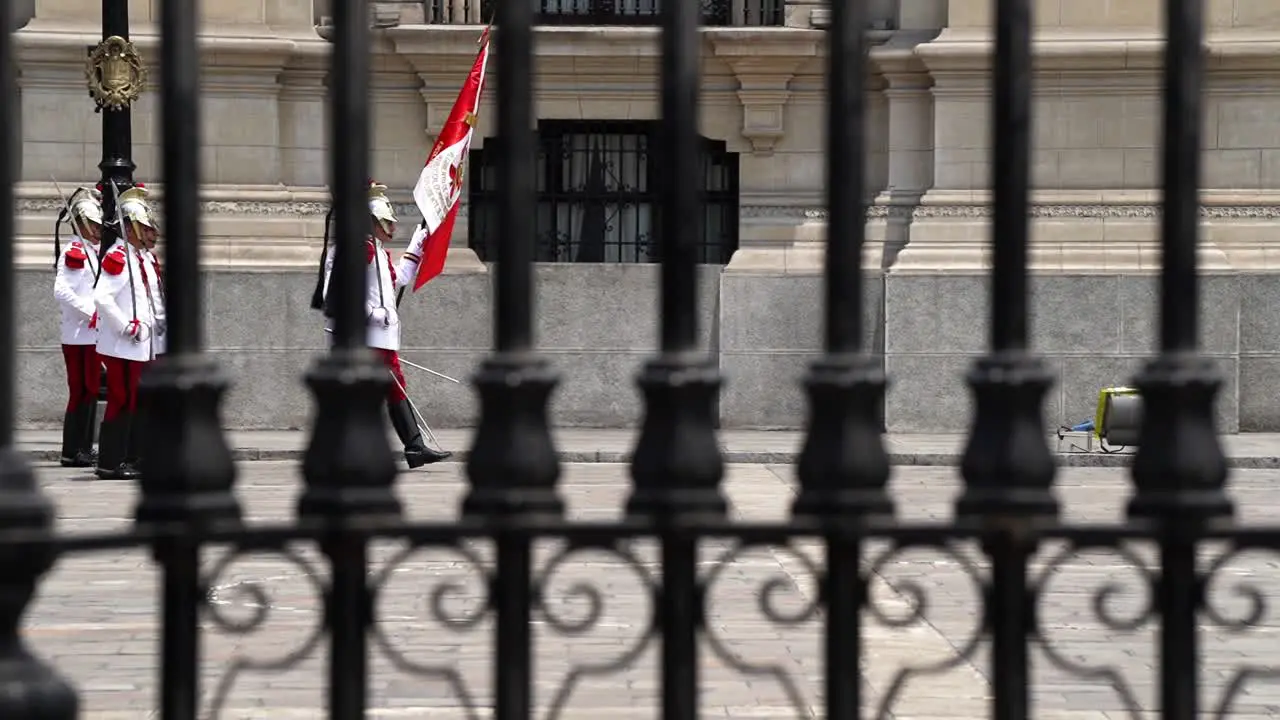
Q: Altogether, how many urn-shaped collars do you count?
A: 7